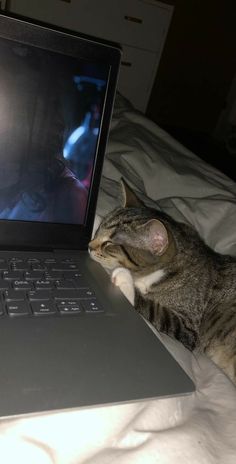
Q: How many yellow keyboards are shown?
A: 0